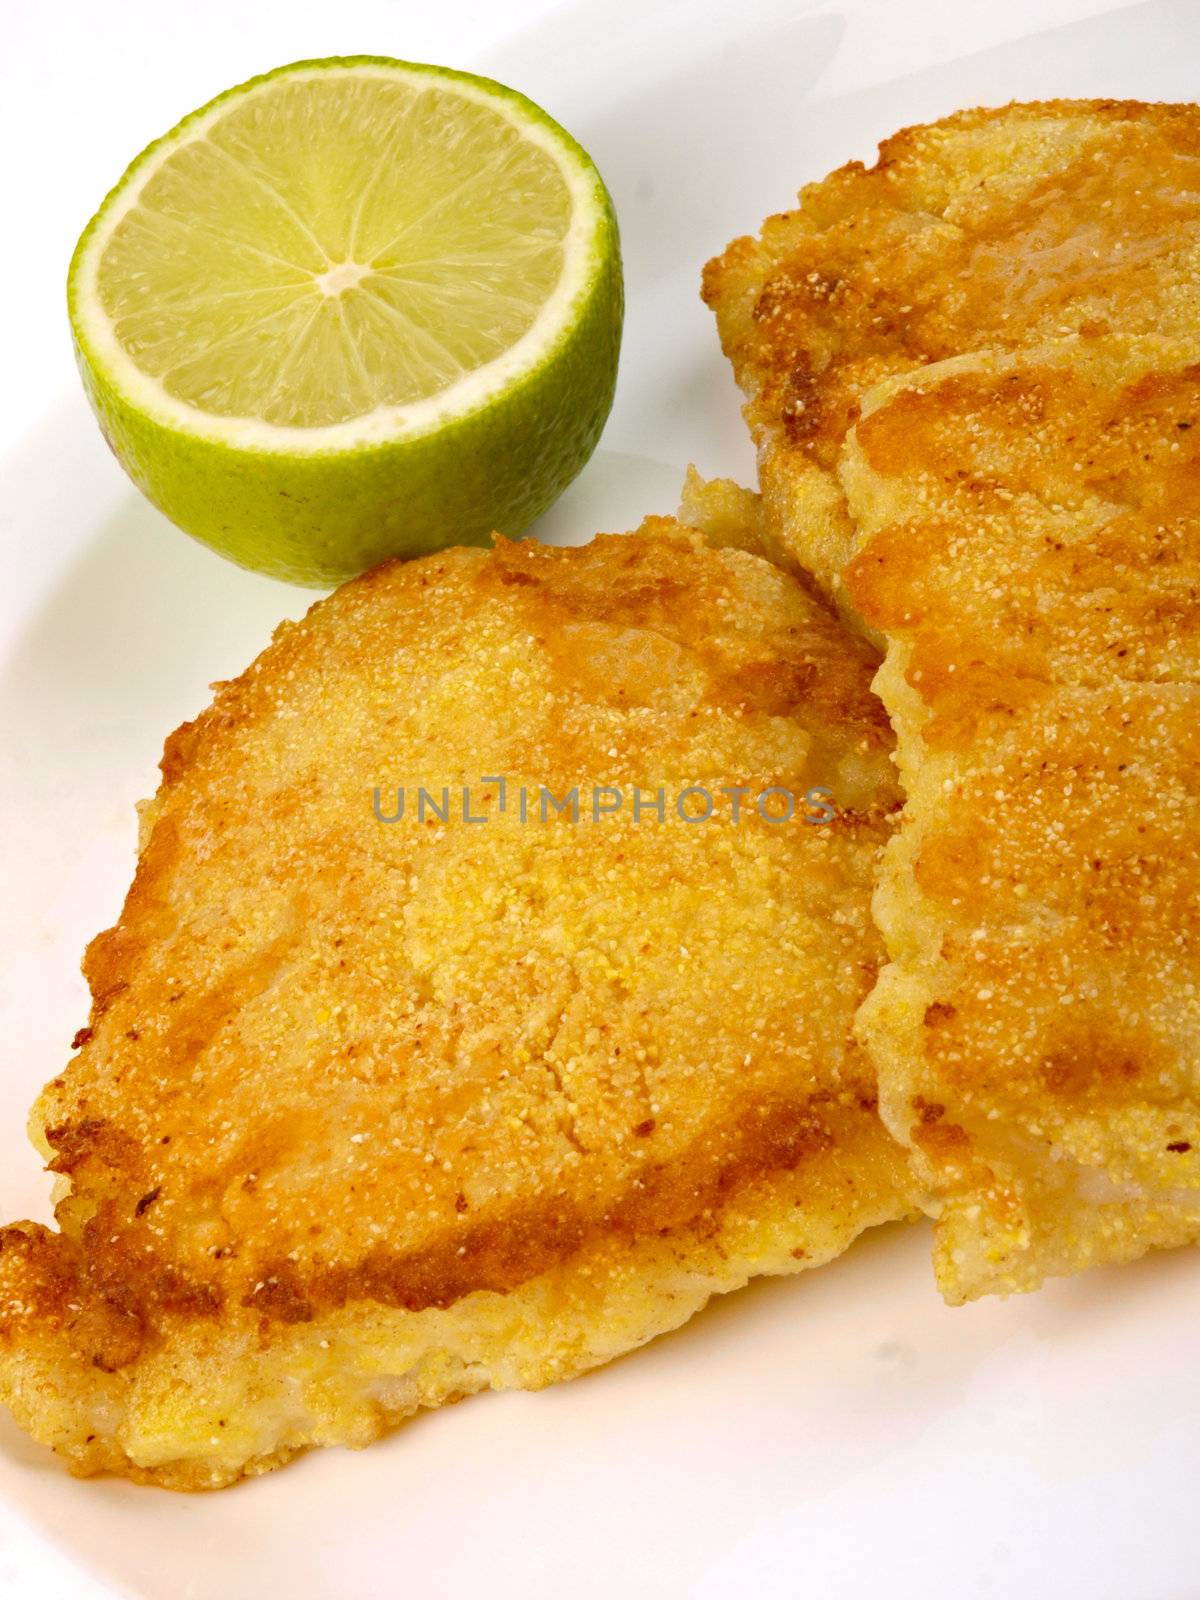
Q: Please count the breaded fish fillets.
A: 3